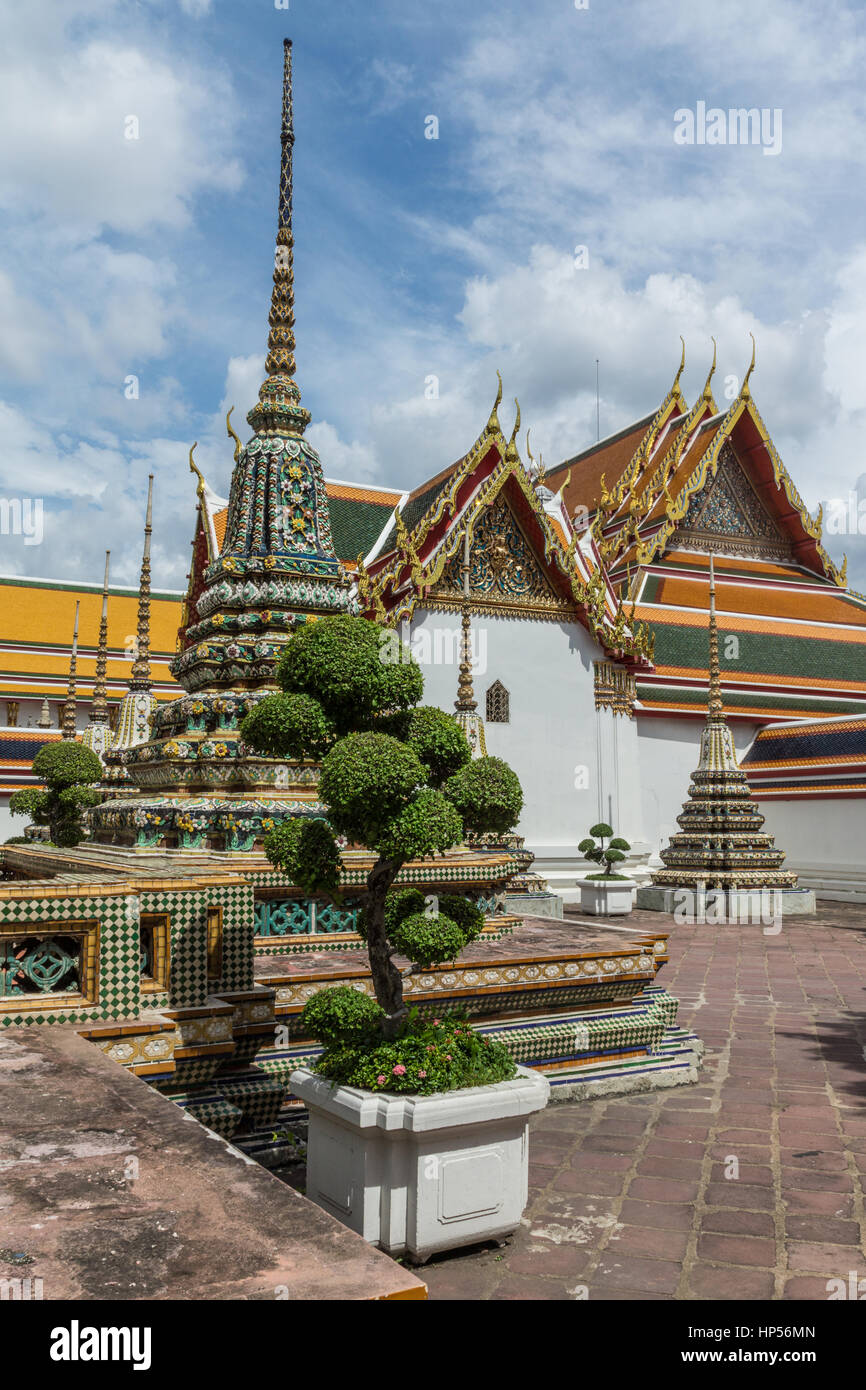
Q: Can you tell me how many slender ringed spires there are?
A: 6